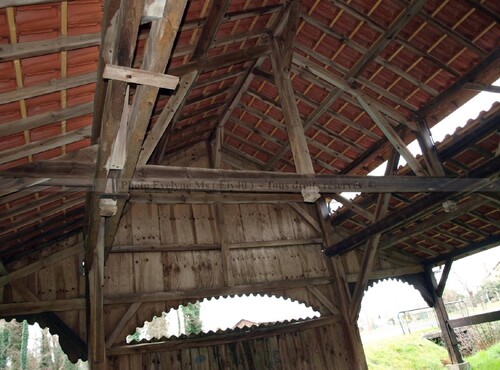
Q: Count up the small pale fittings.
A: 3